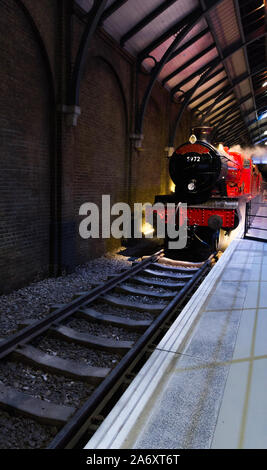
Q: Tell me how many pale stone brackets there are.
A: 3